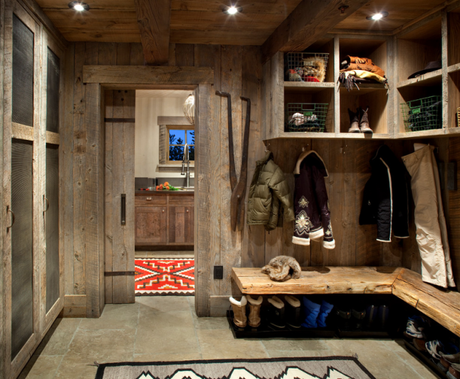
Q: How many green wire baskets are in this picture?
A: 2